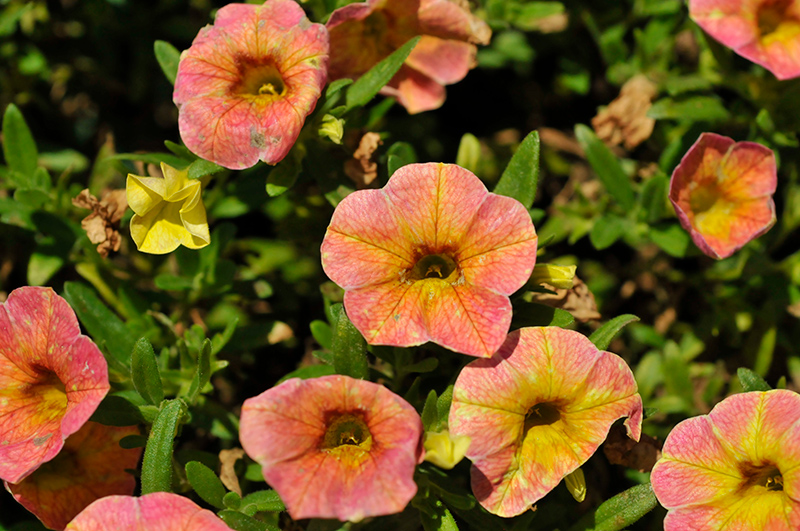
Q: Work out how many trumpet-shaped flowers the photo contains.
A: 12